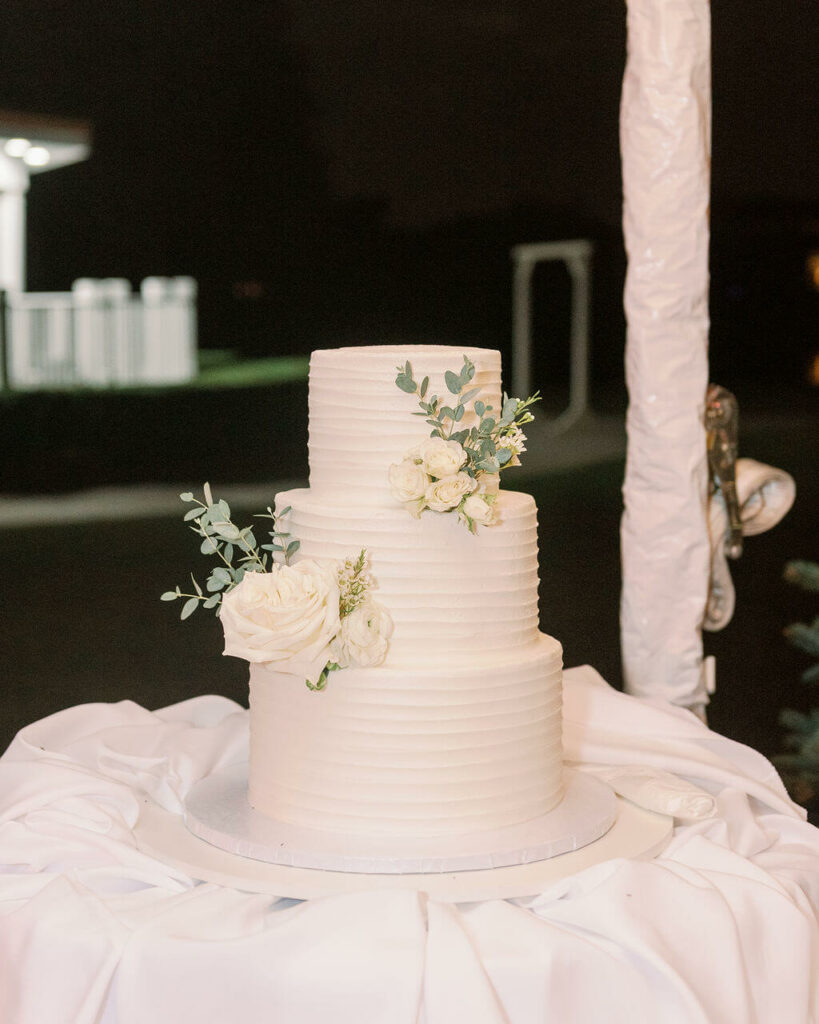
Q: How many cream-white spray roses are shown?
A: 4